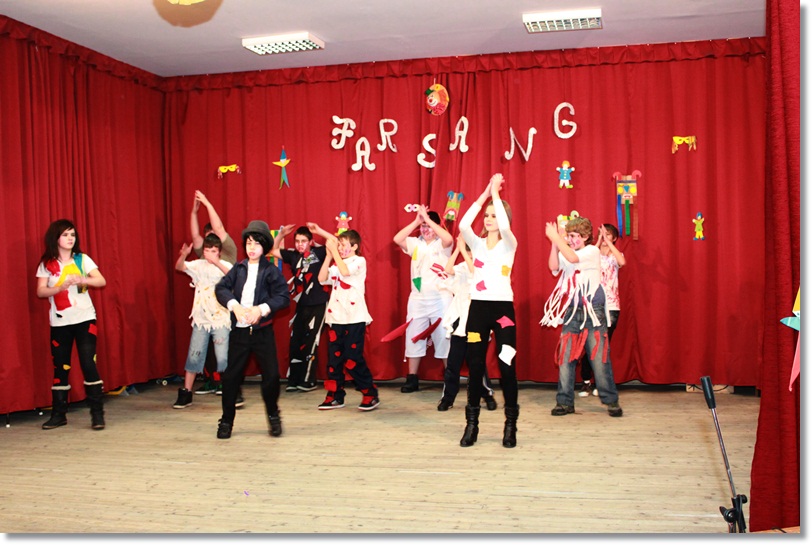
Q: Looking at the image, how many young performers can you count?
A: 11